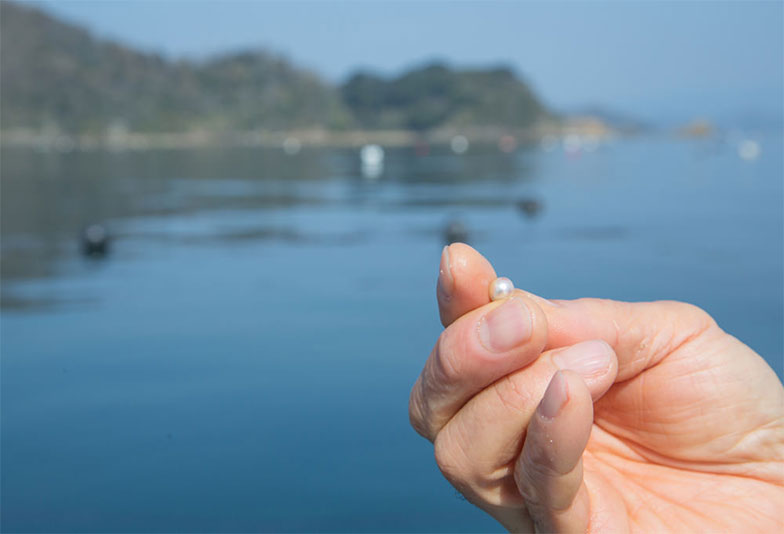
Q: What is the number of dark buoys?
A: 3